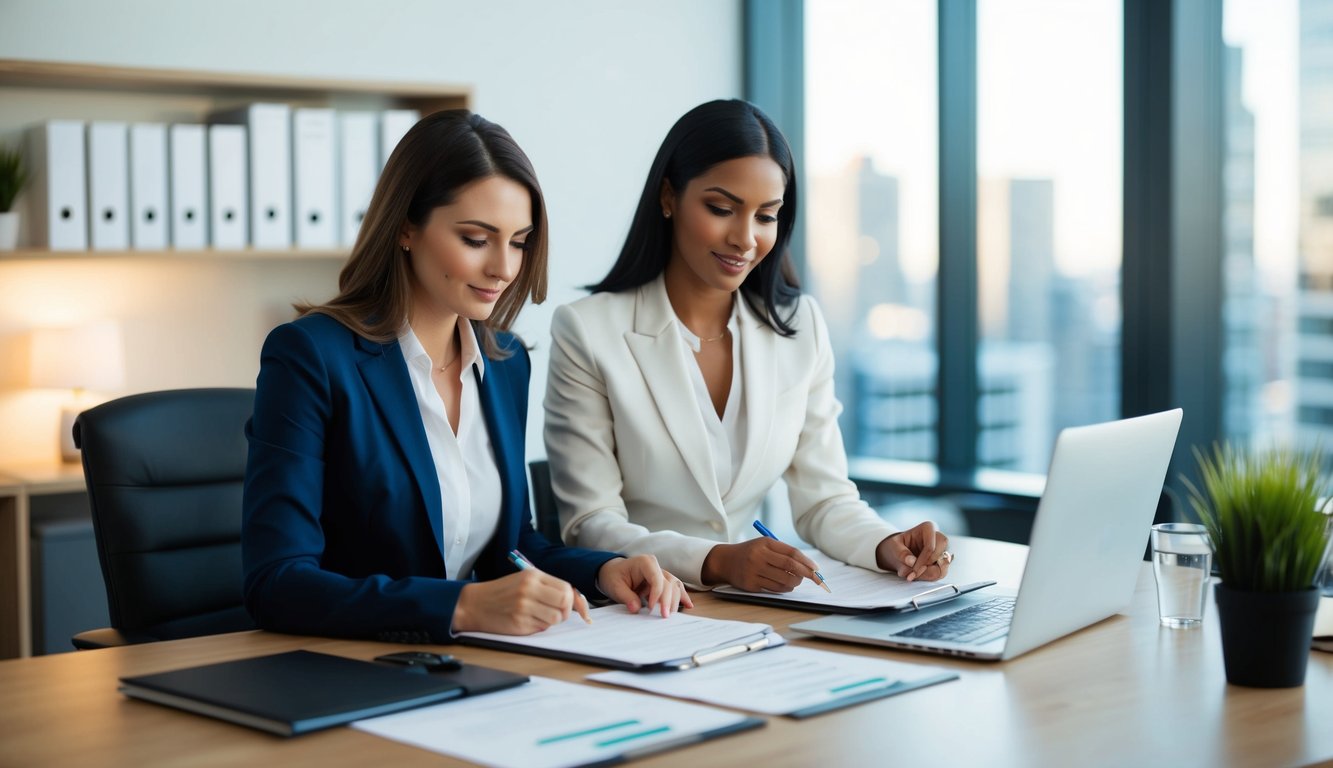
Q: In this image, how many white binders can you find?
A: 9